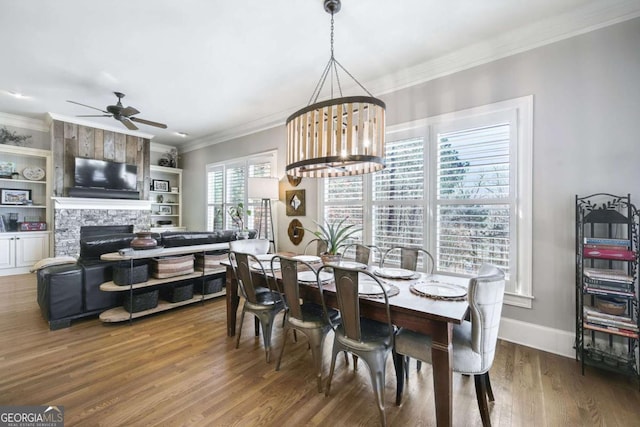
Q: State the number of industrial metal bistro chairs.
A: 6